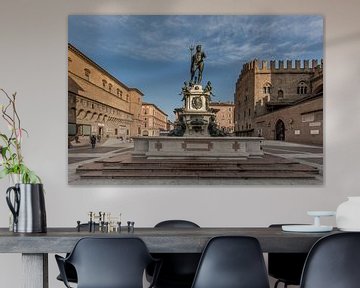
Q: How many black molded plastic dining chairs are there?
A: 6